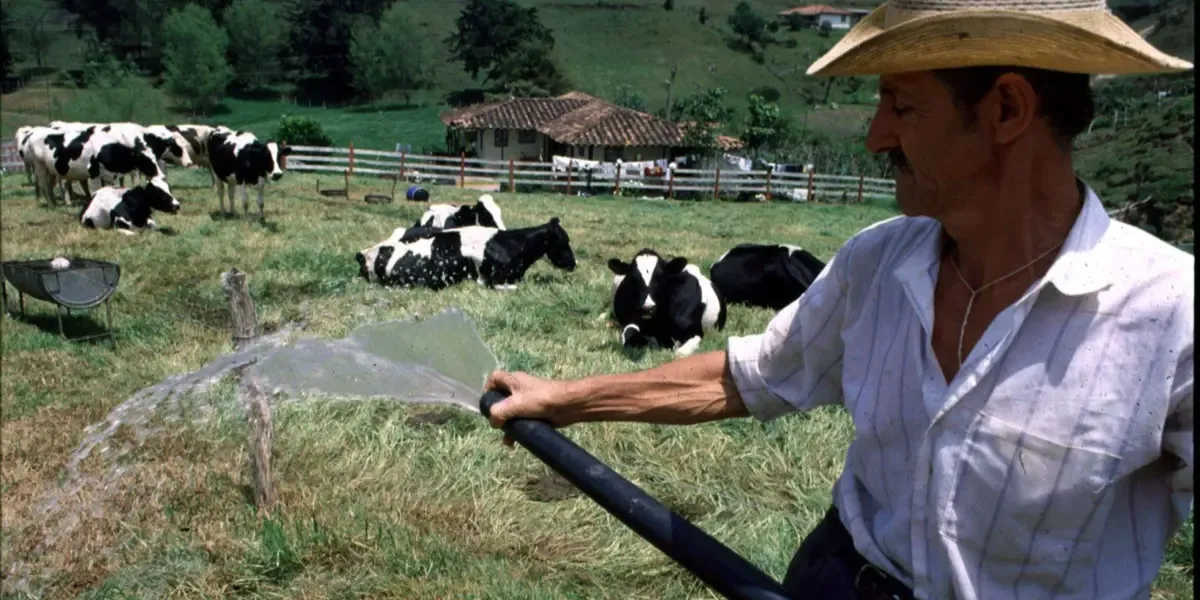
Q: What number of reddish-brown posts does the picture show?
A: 12